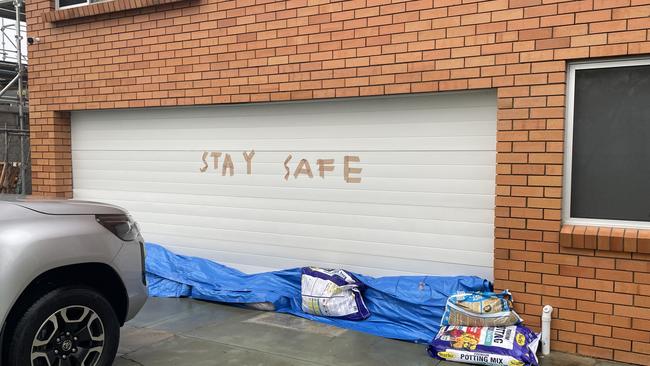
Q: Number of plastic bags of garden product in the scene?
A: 3